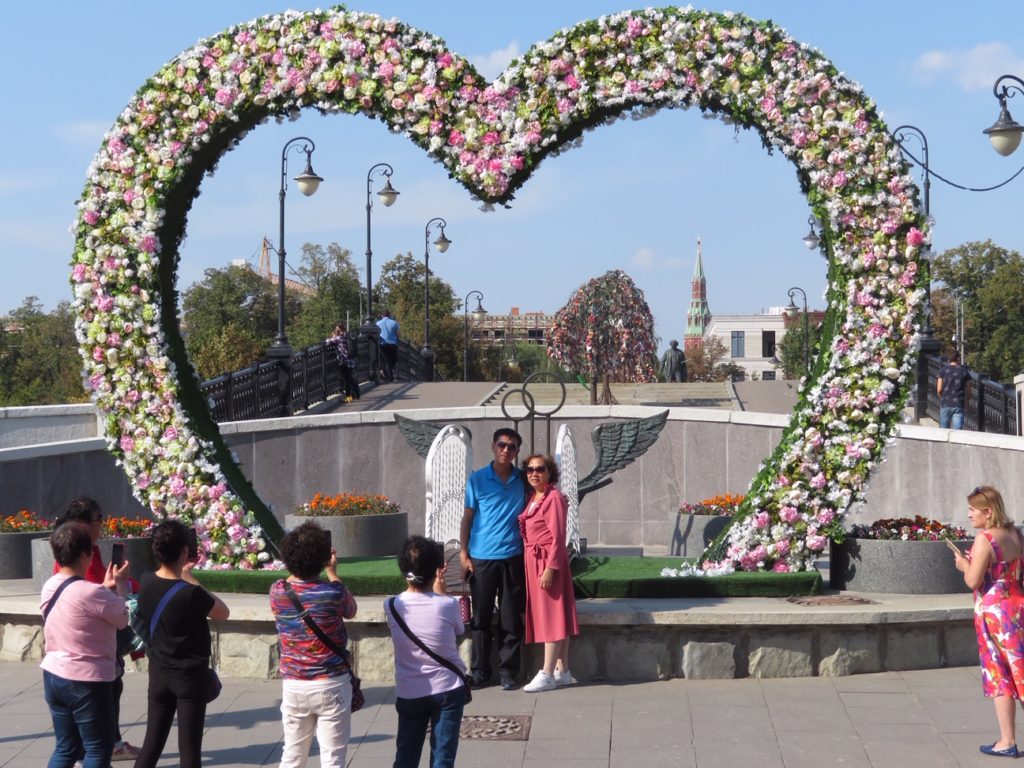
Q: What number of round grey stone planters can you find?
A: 5